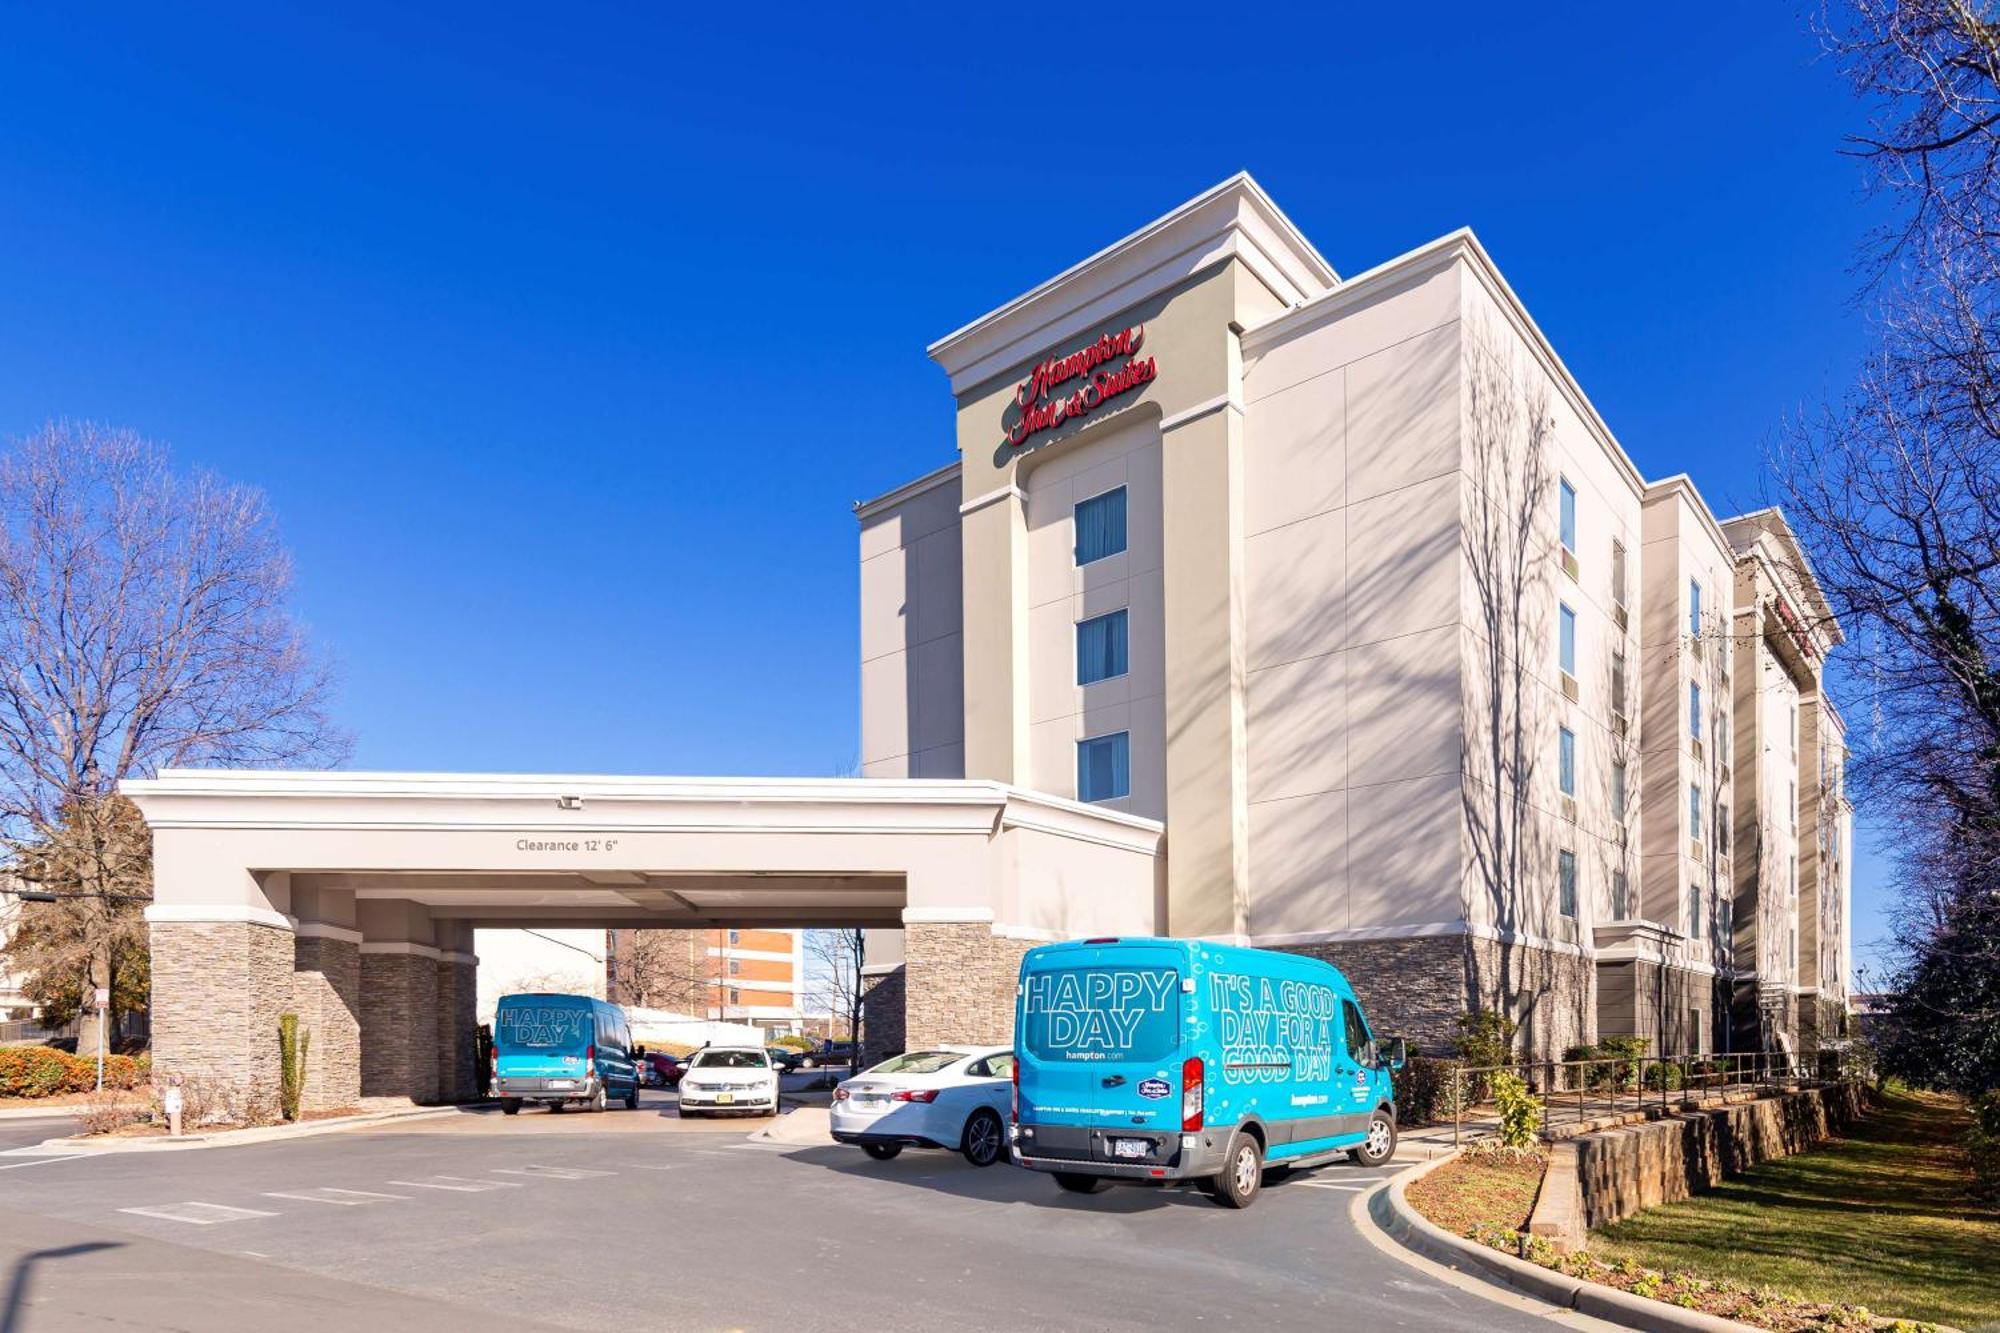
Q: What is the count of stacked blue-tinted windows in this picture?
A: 3